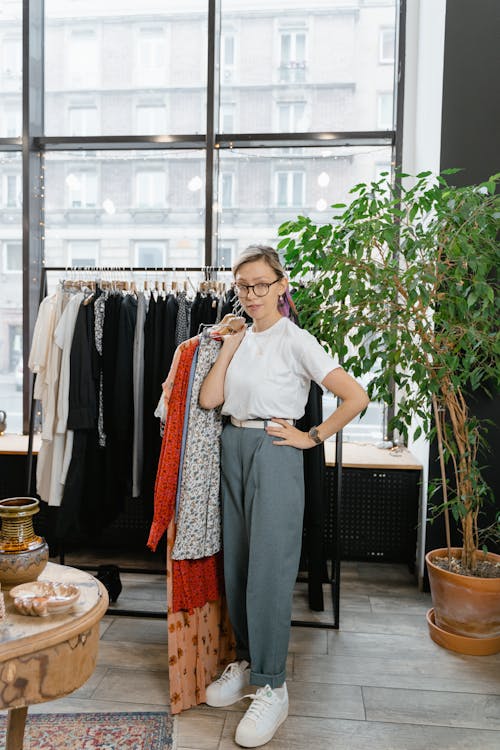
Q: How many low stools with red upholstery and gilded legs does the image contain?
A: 0